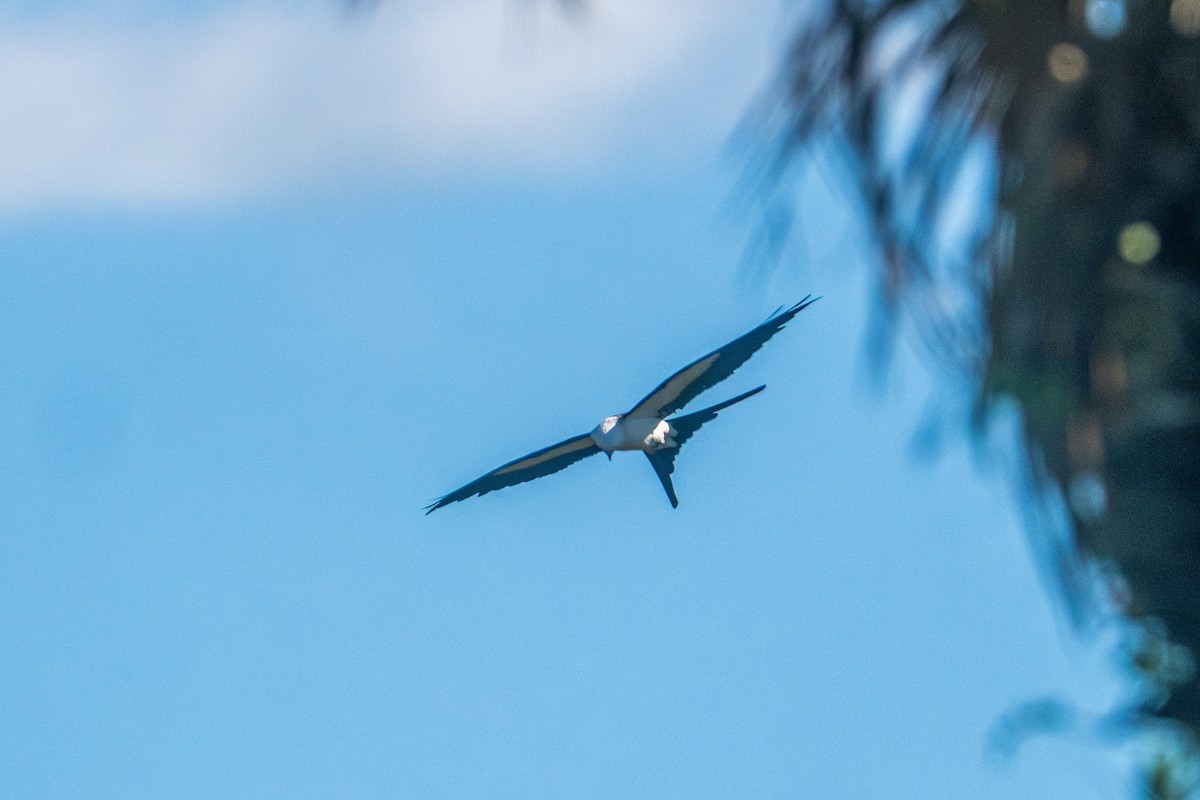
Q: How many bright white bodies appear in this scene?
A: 1